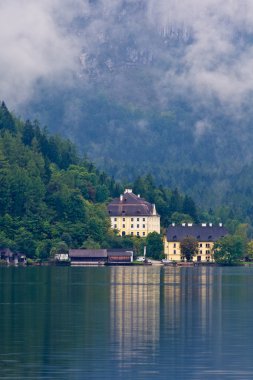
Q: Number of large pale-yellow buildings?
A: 2